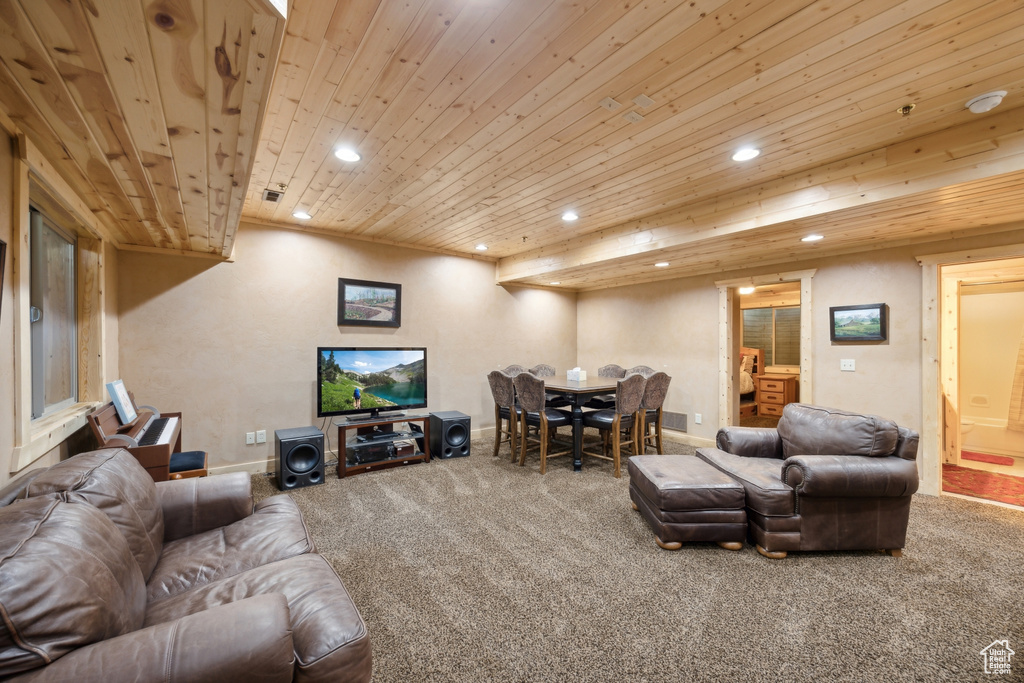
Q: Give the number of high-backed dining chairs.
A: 8